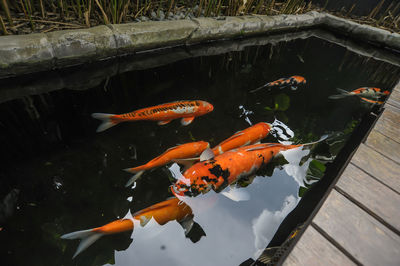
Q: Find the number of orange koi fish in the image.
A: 7